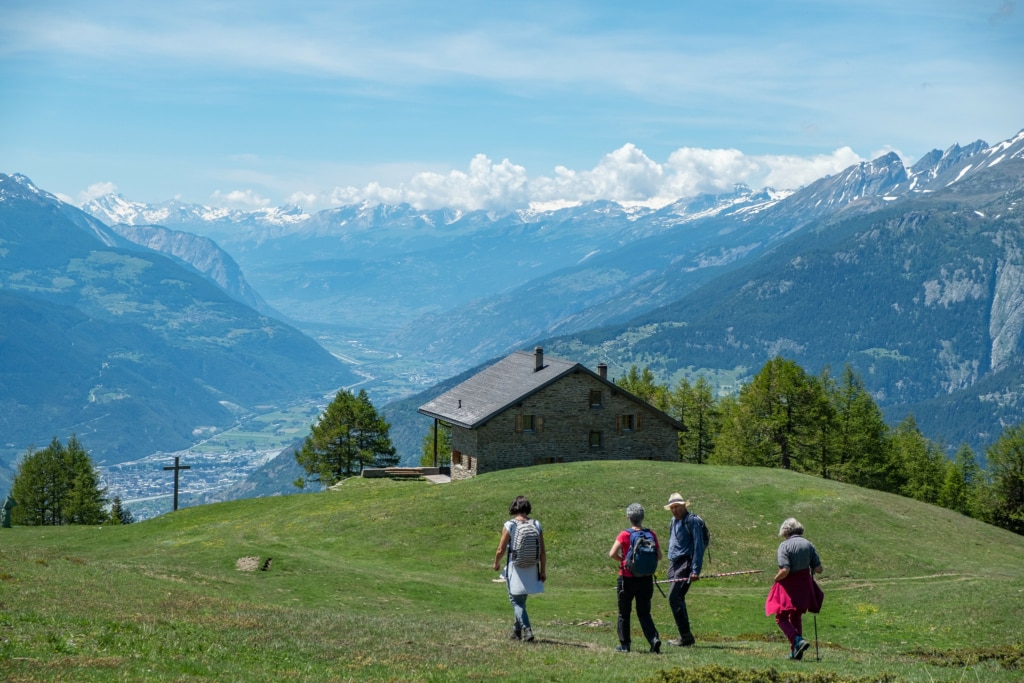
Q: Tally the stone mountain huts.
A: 1